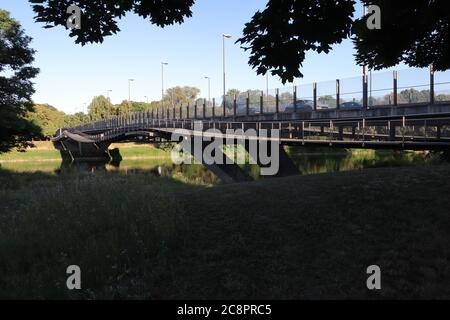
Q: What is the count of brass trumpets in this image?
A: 0